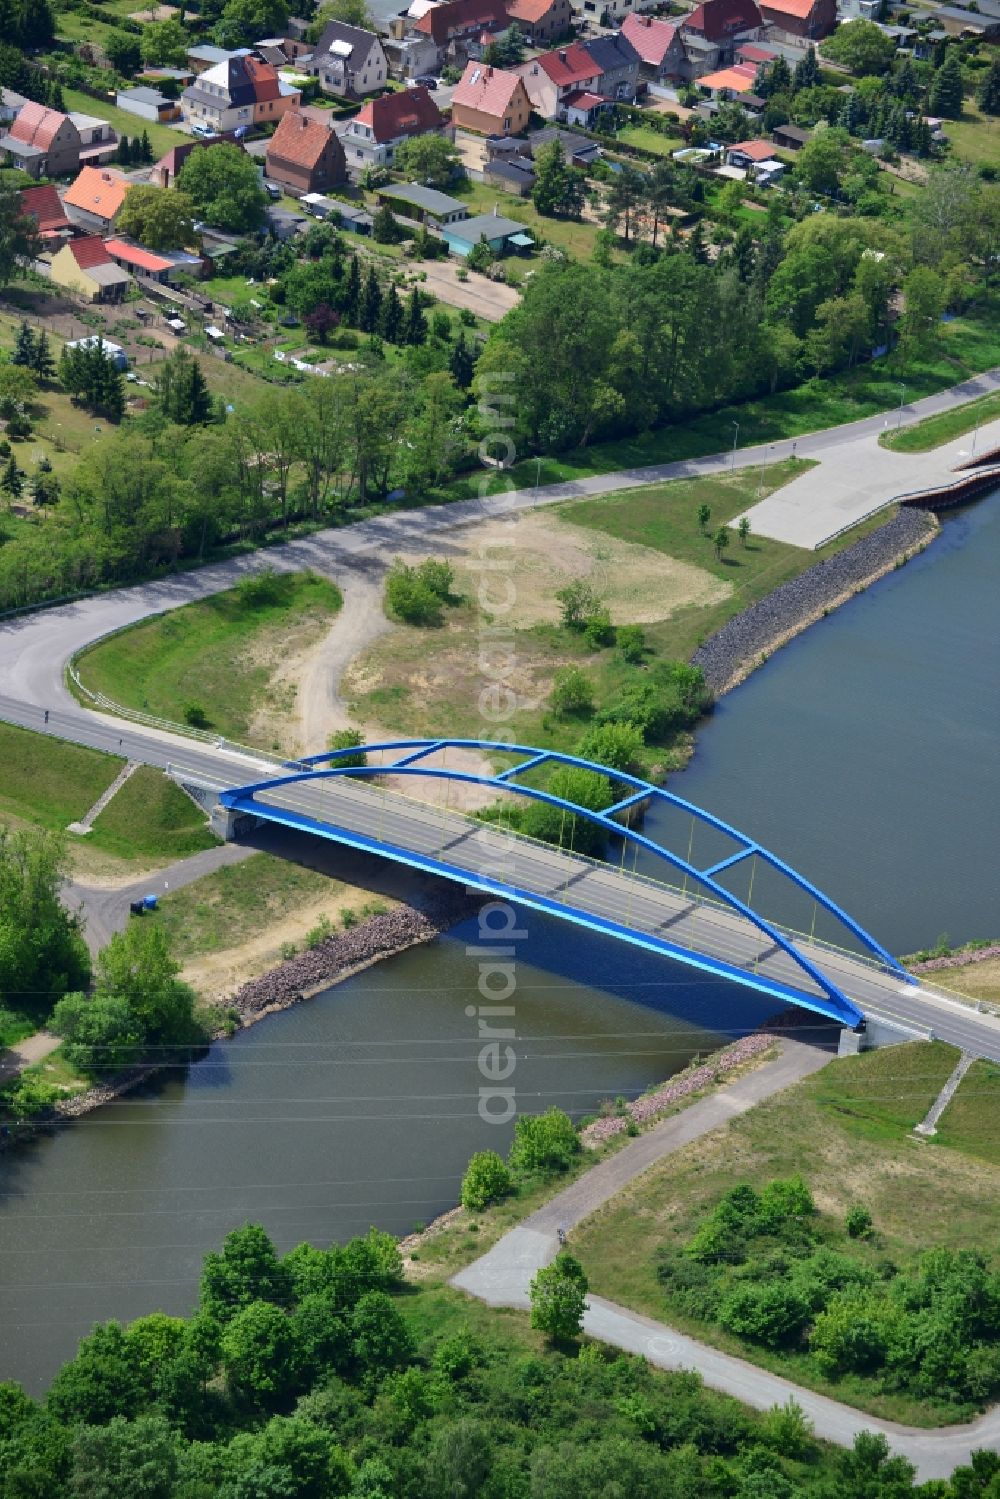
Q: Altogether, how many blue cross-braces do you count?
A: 4